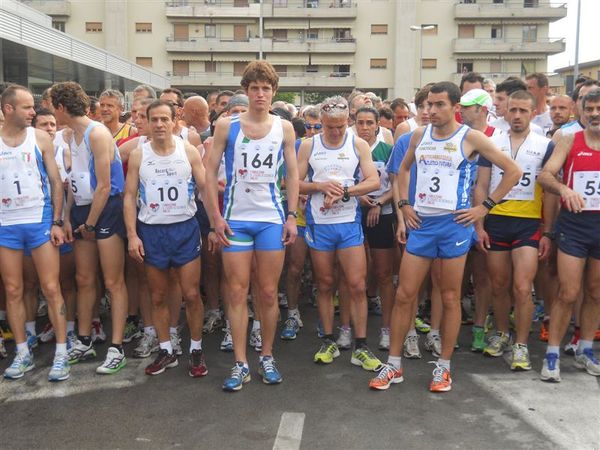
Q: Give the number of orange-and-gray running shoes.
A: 2